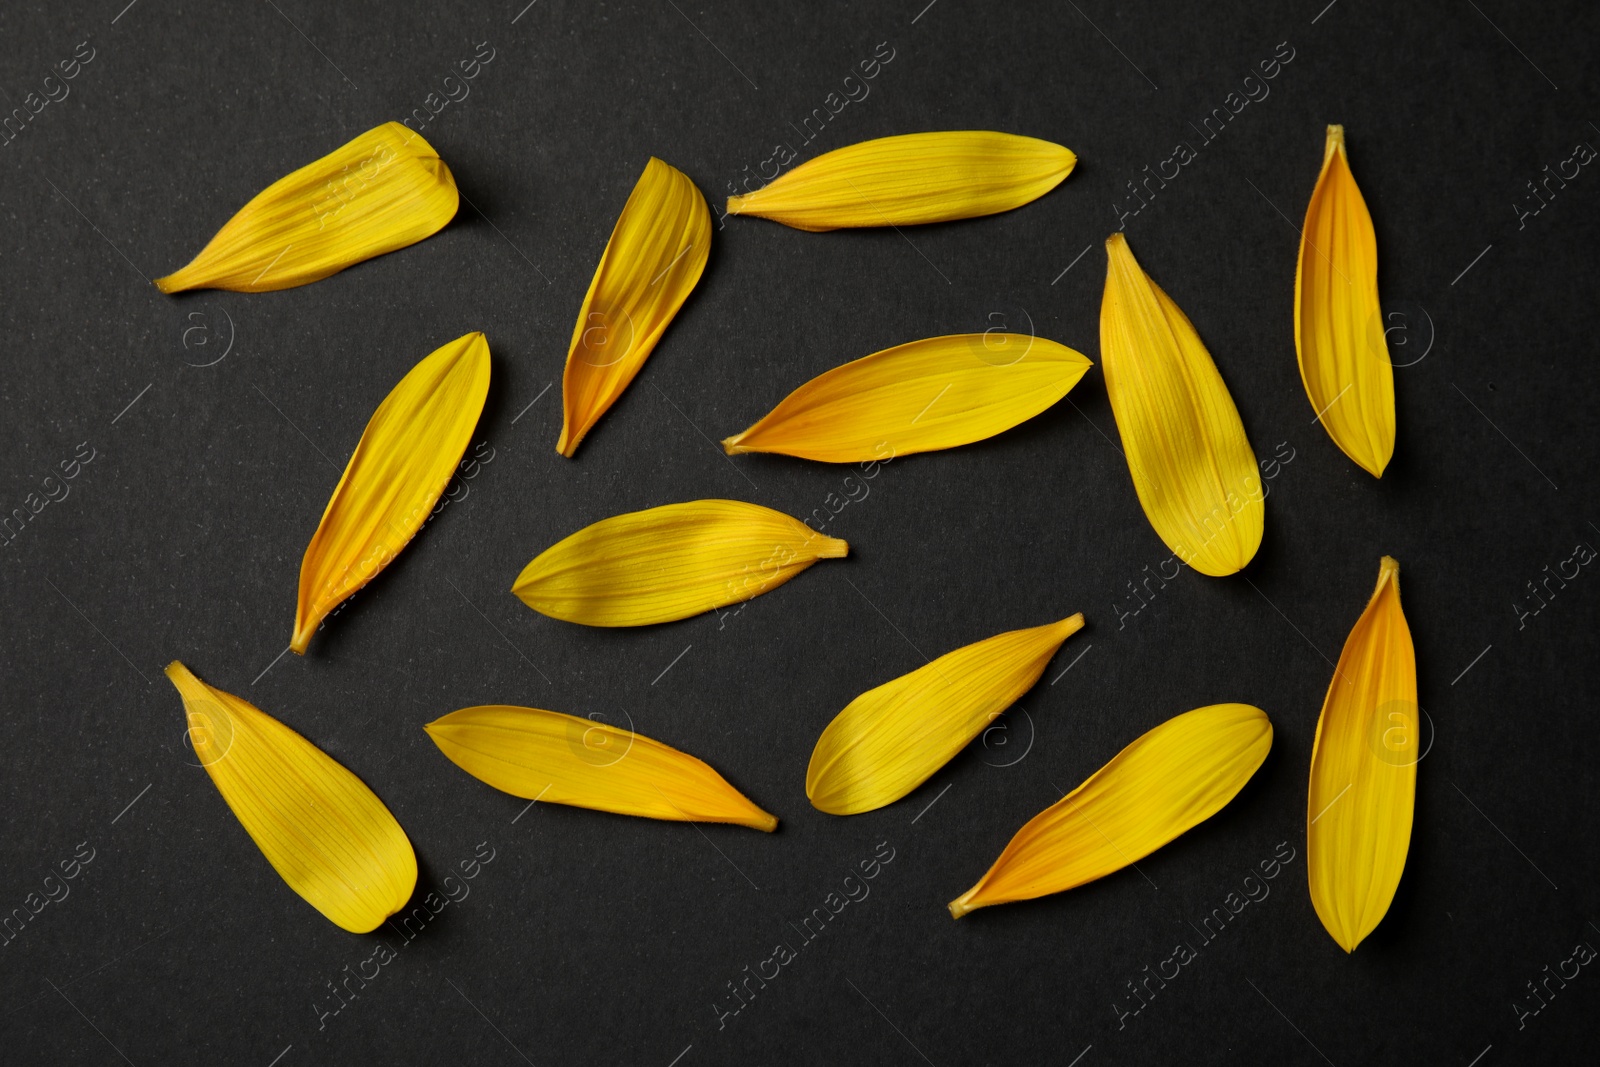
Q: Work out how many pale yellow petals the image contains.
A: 13